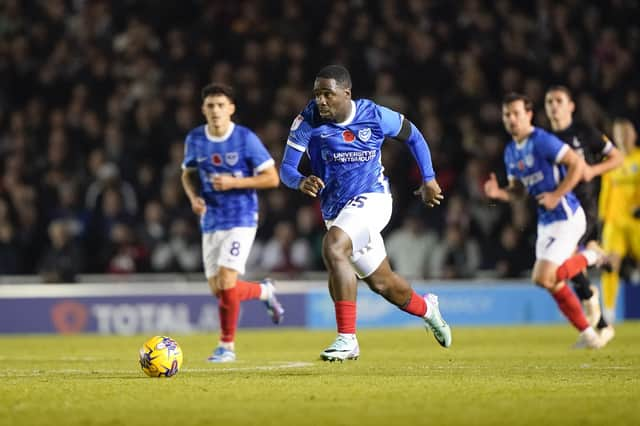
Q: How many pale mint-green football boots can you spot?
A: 2